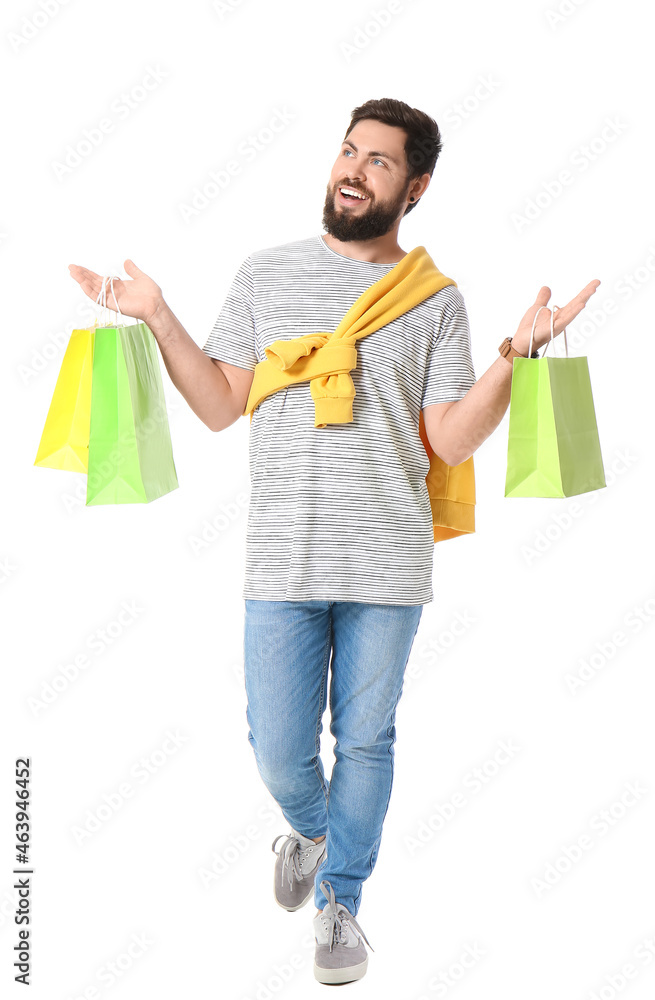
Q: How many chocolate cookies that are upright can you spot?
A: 0